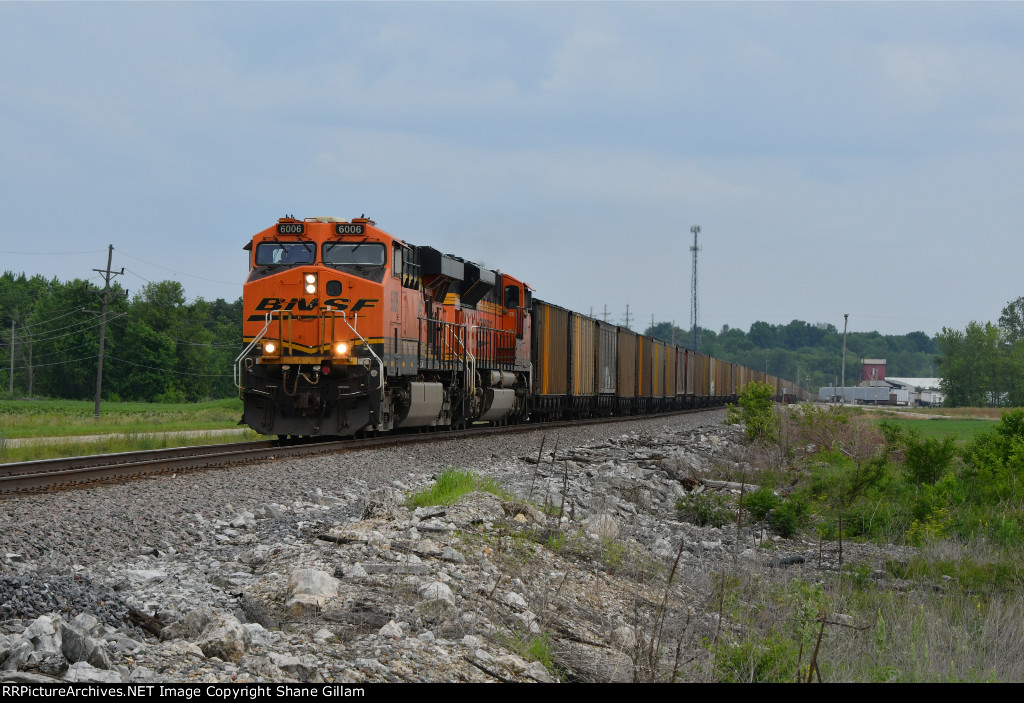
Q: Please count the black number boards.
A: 2